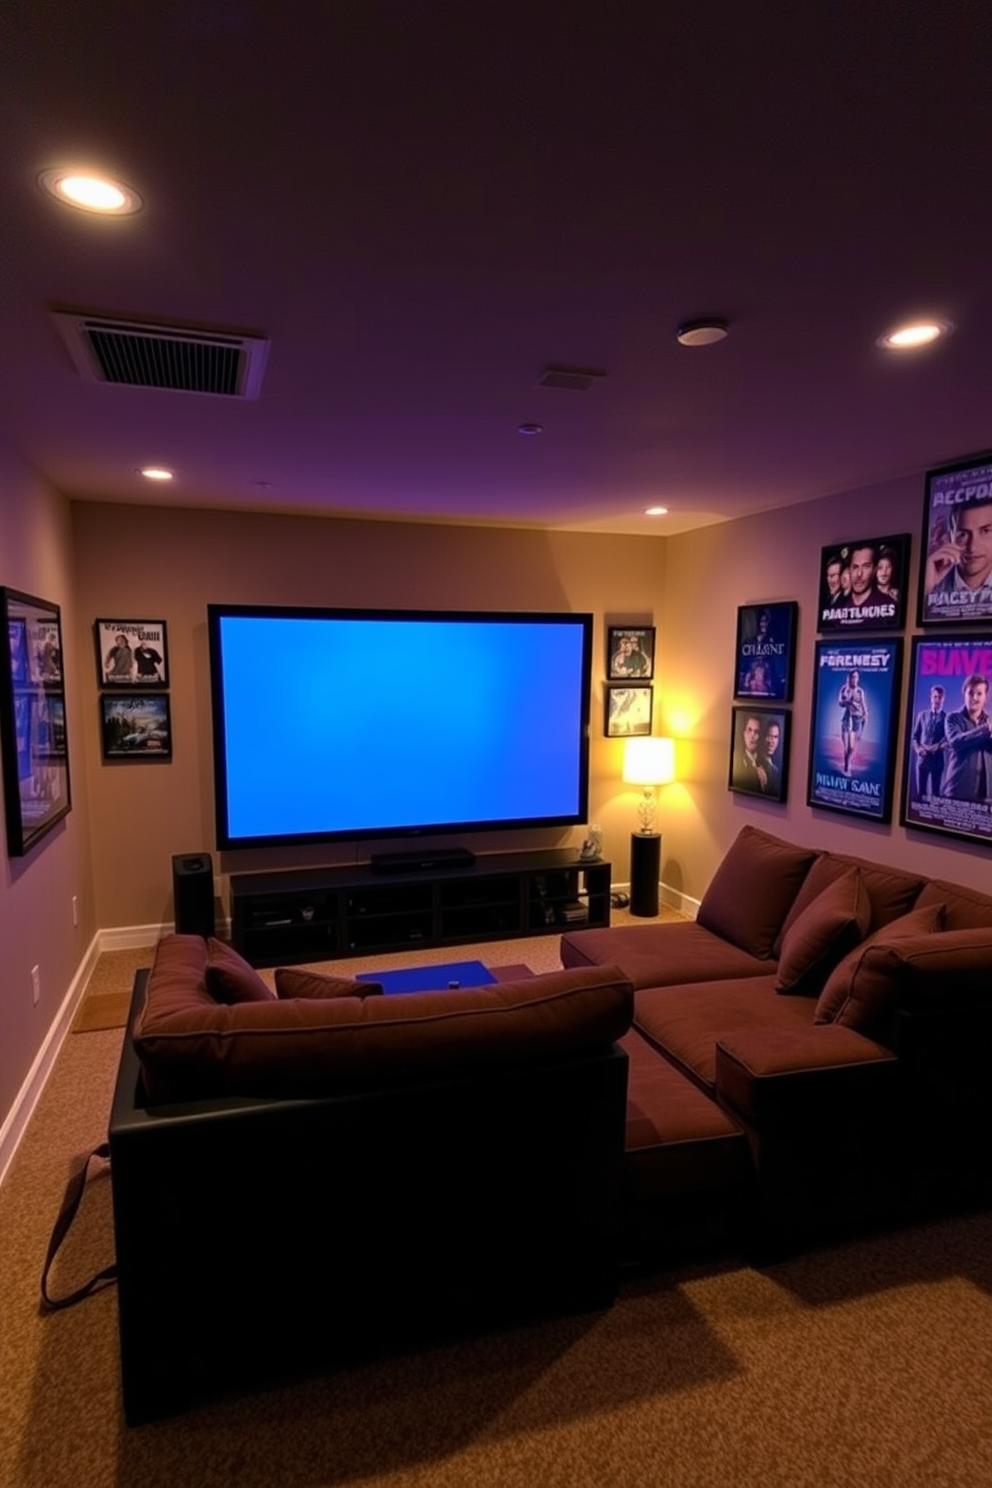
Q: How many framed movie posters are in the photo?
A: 11